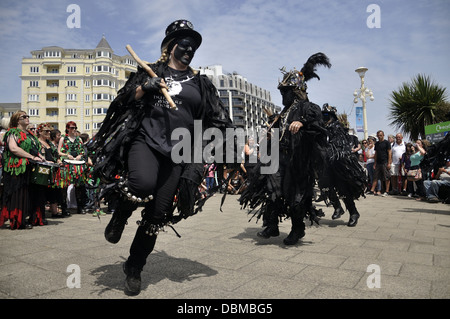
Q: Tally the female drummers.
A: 3